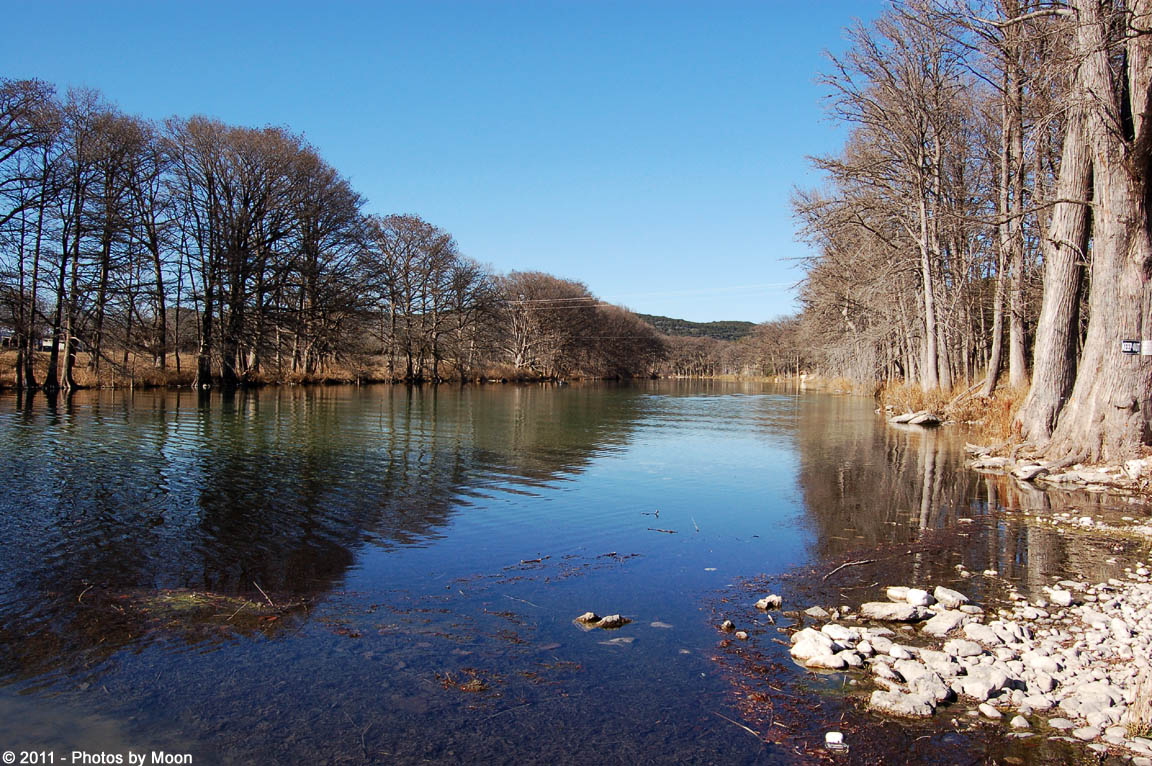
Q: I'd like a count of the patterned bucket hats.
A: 0